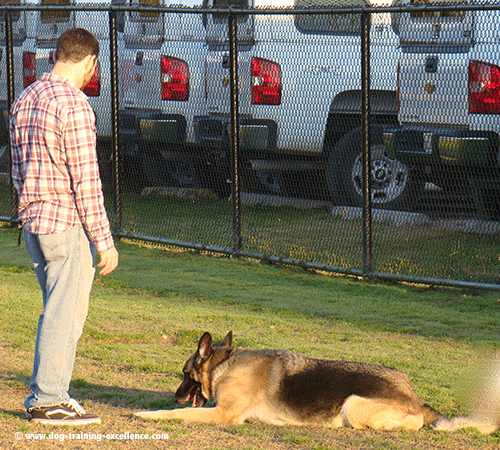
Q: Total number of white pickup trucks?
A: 5